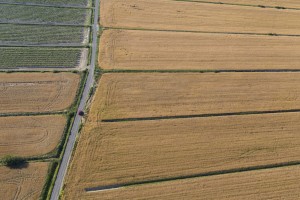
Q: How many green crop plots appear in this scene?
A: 4